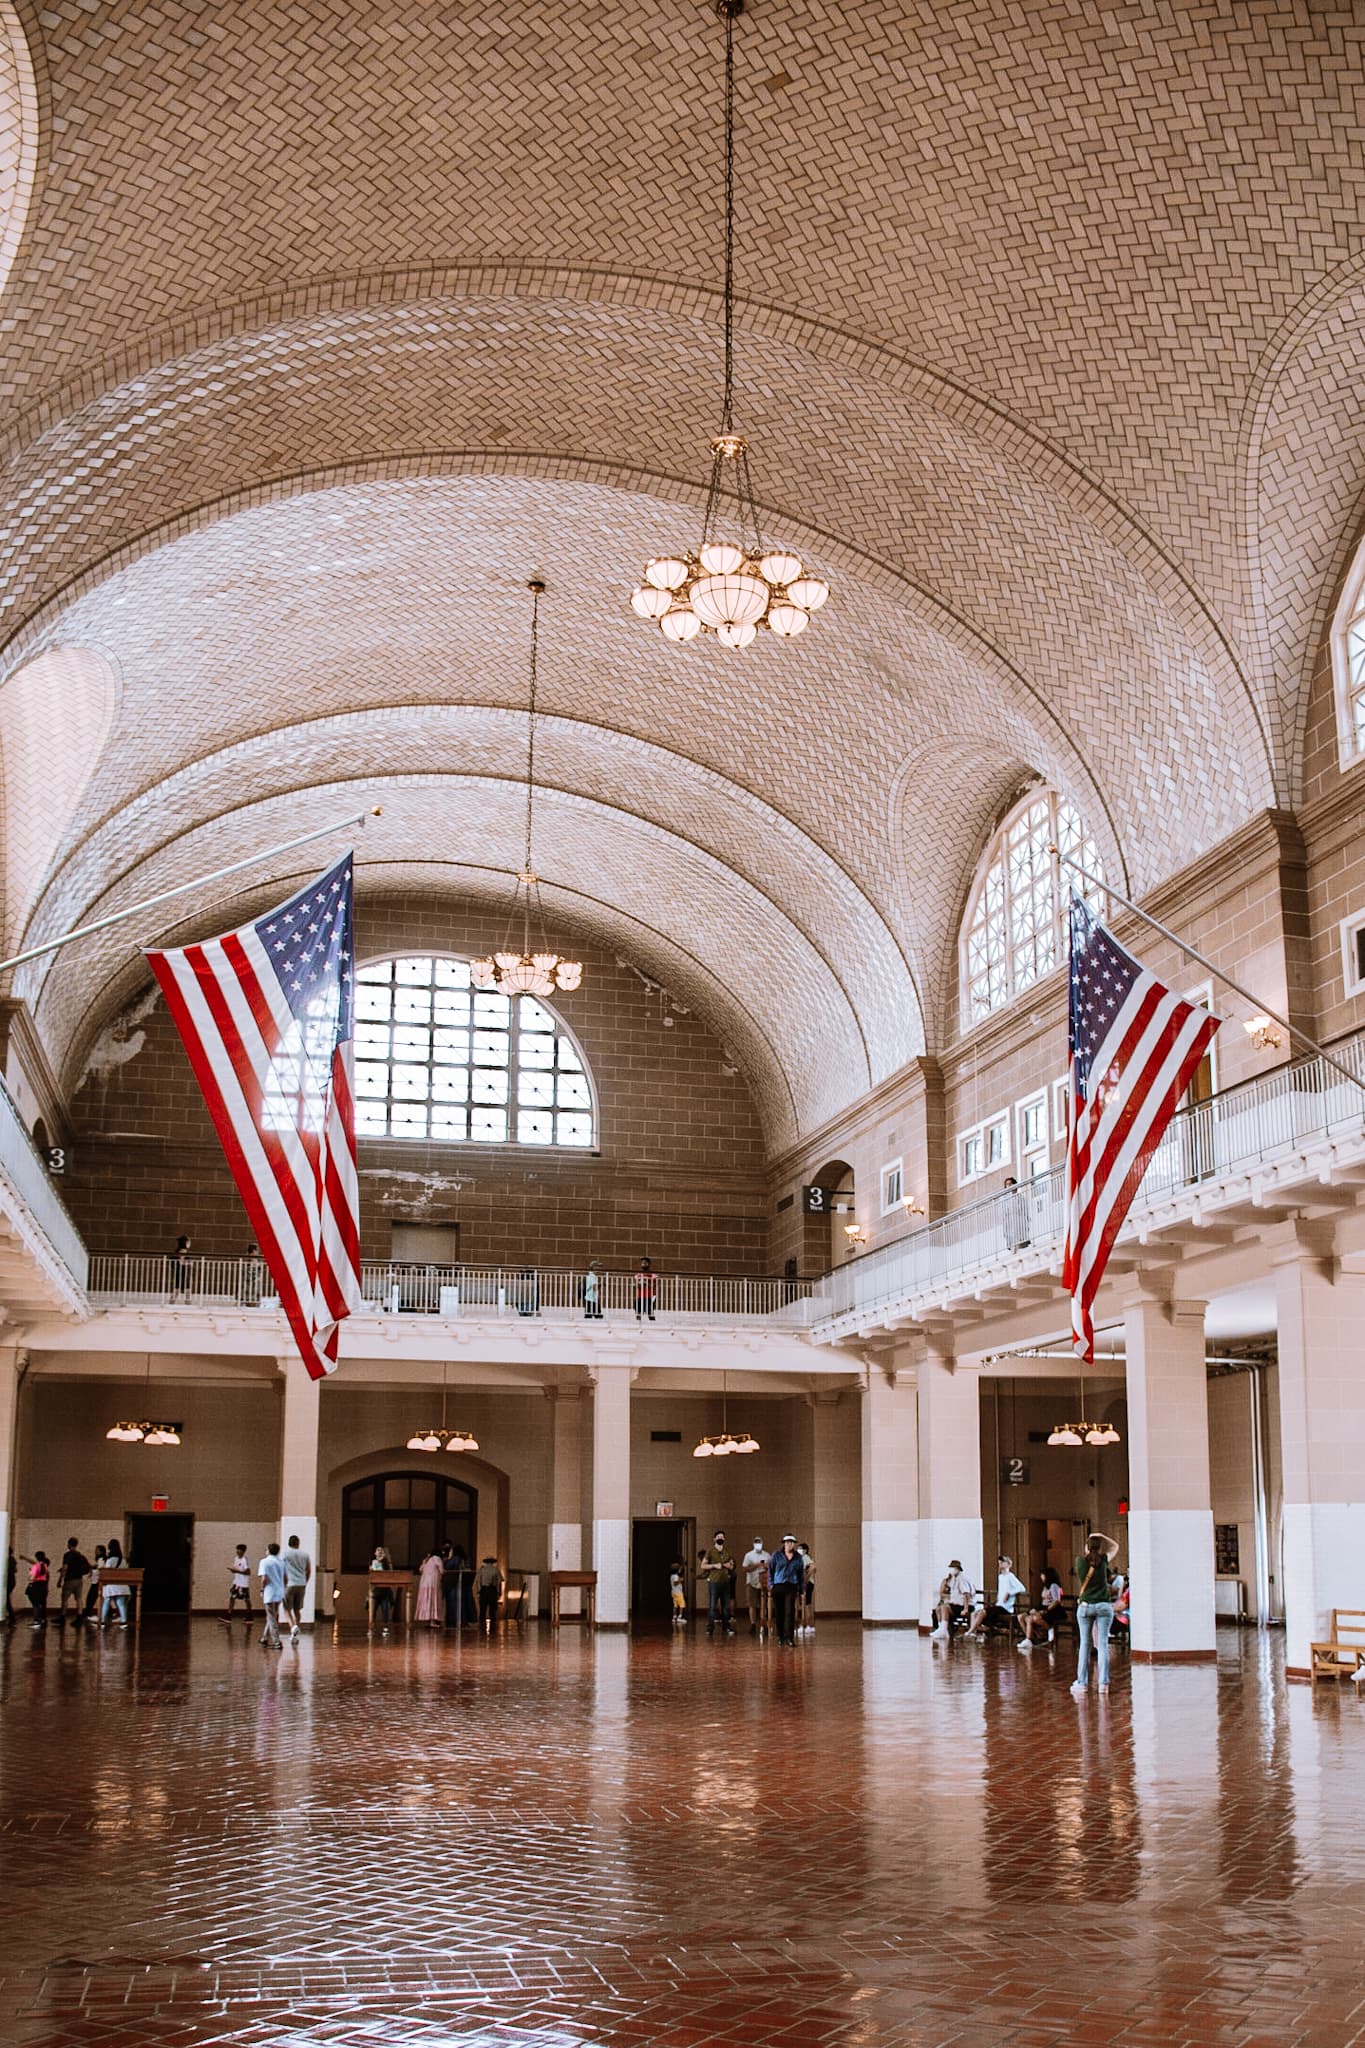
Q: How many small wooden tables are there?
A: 3